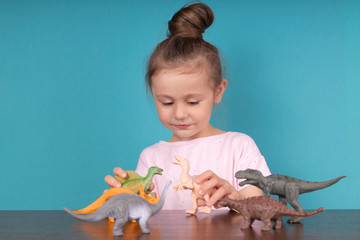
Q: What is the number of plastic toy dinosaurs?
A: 6